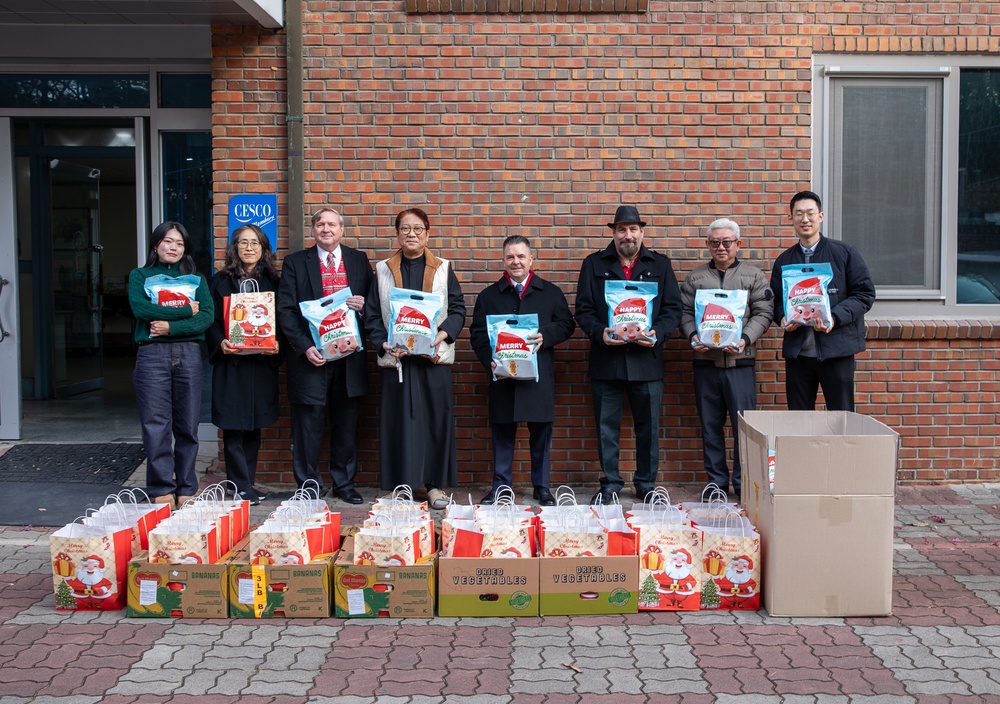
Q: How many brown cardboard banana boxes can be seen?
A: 3